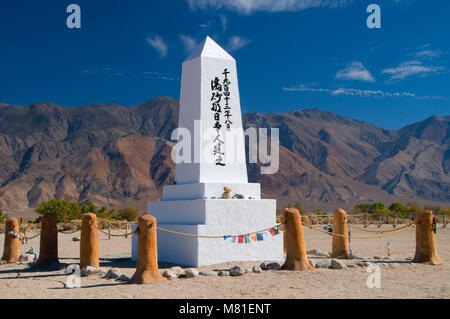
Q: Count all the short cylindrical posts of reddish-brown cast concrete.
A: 7